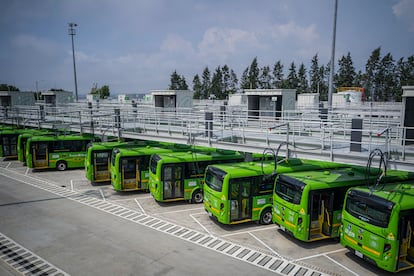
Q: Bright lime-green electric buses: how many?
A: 9